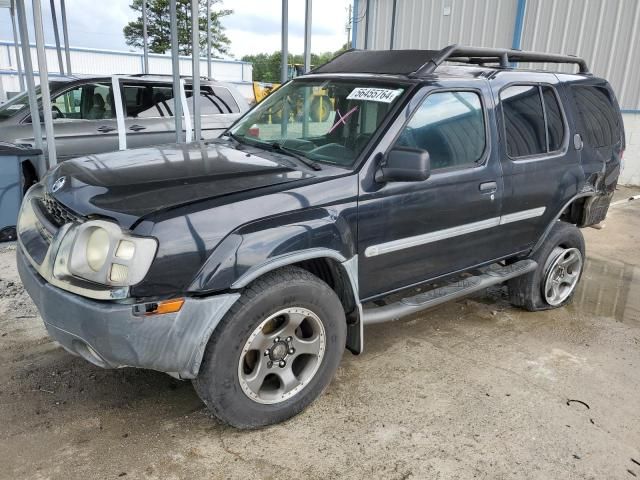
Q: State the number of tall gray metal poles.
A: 11